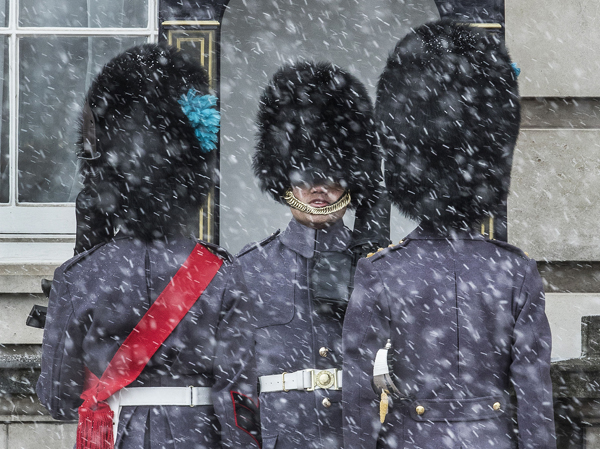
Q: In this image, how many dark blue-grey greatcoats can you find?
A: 3